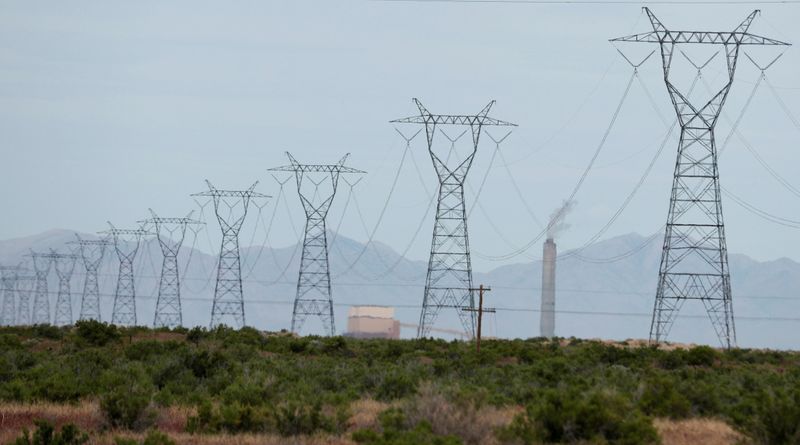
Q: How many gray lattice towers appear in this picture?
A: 11